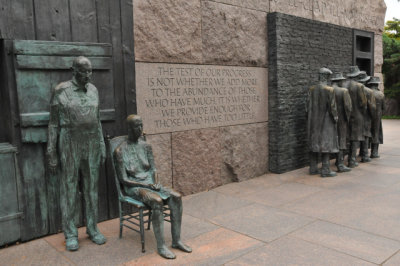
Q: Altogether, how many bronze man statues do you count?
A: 6